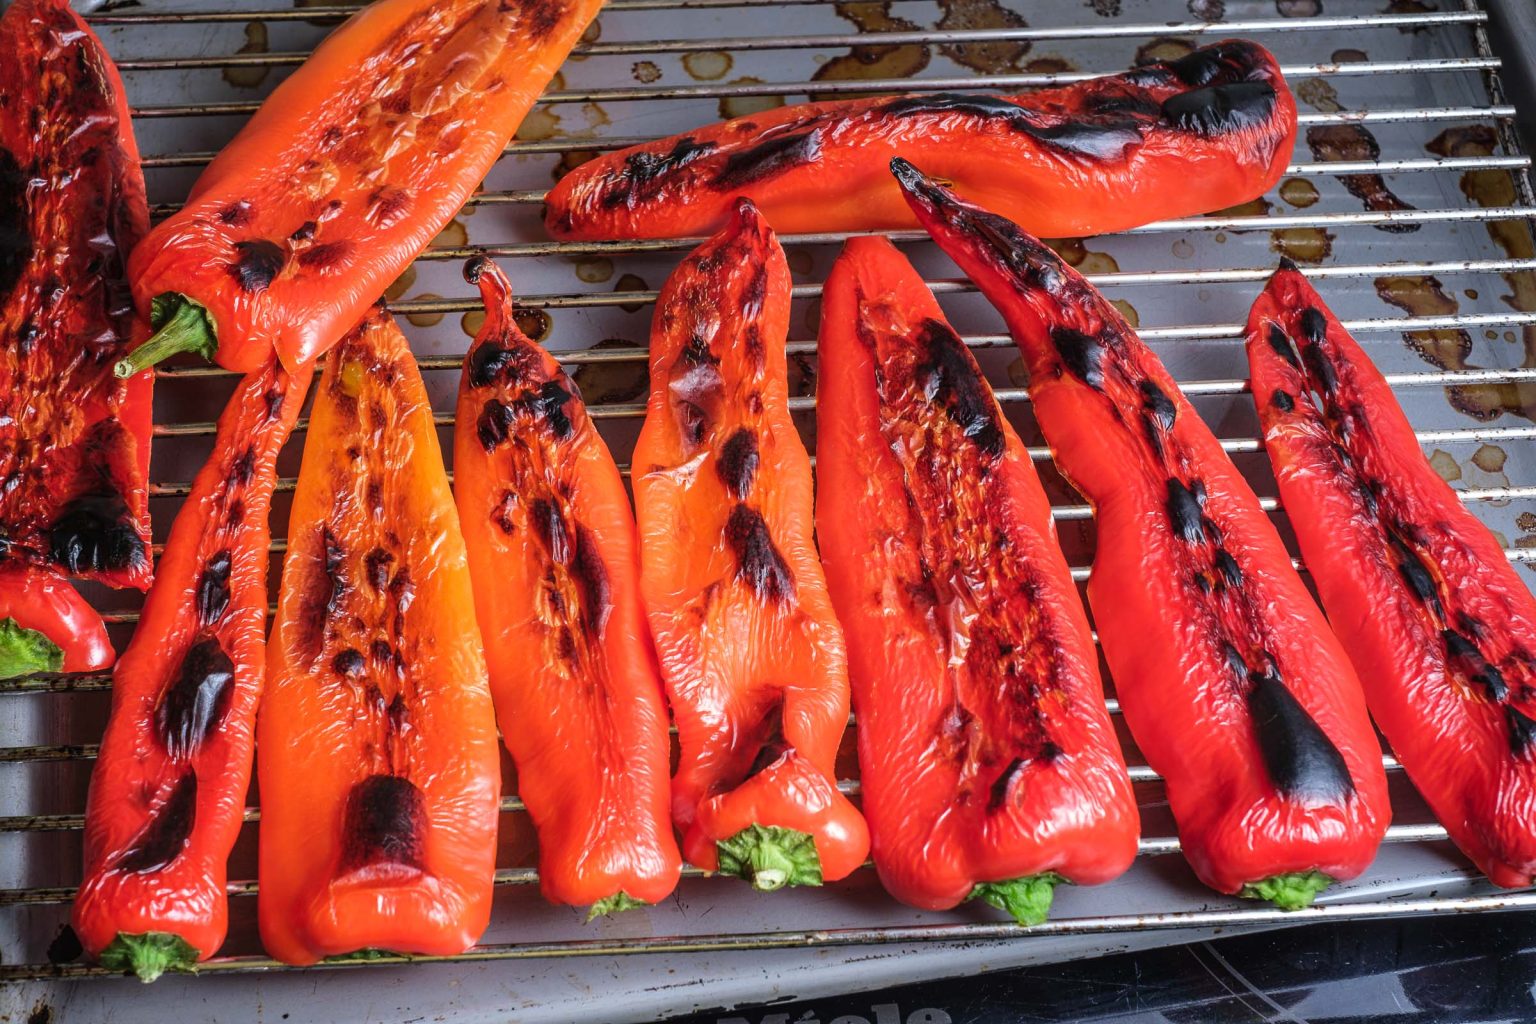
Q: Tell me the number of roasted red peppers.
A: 10